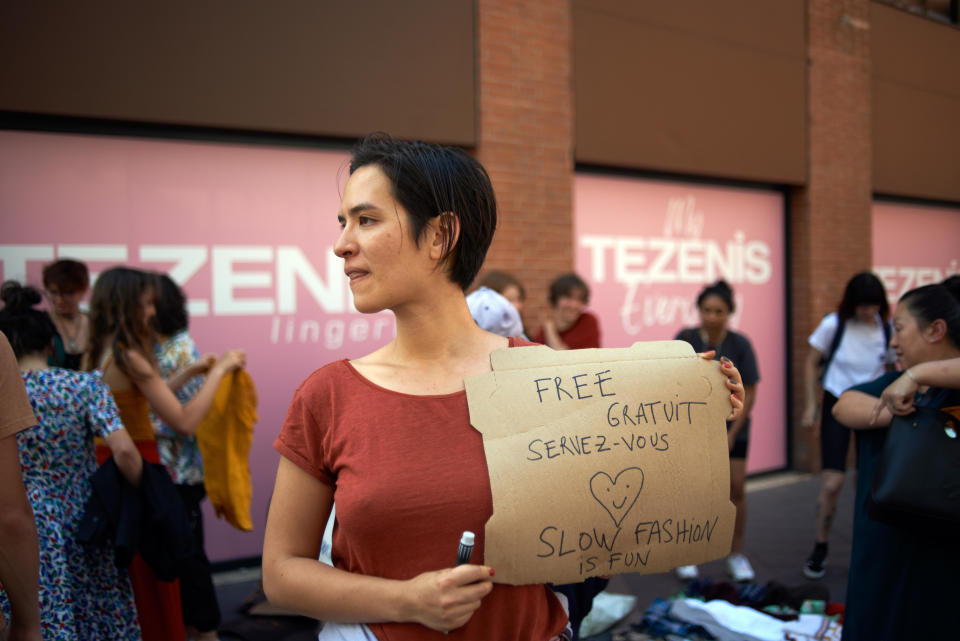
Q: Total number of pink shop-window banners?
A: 3